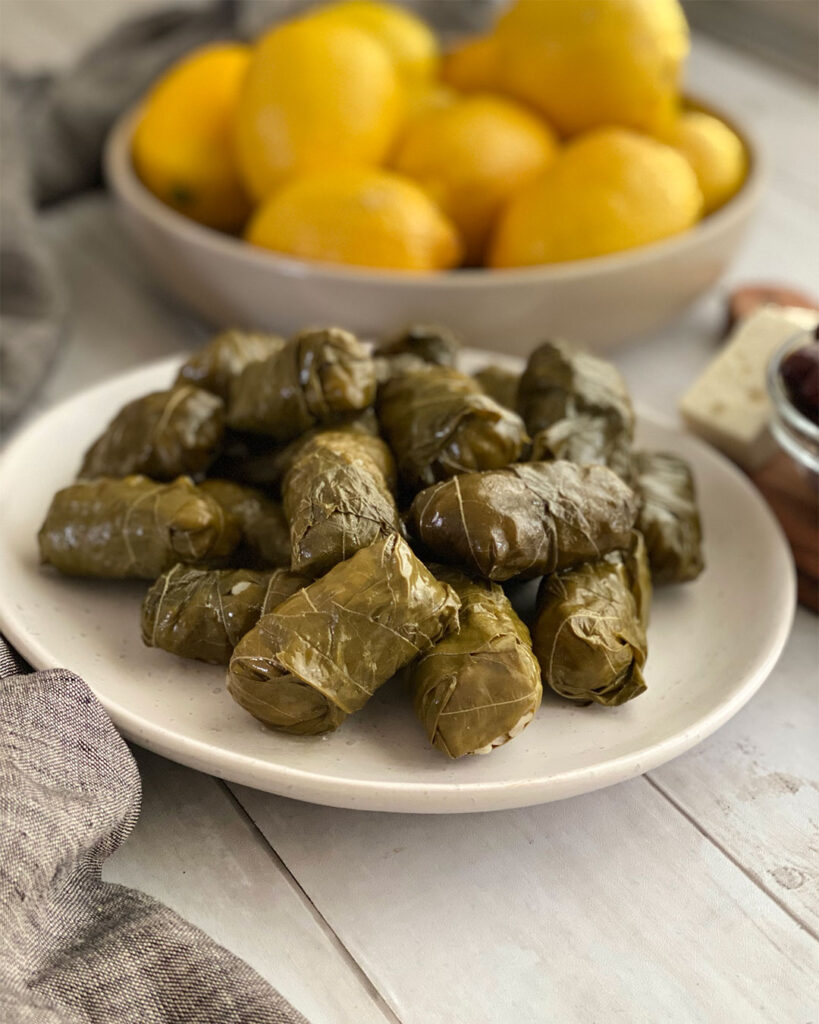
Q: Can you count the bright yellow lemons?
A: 9